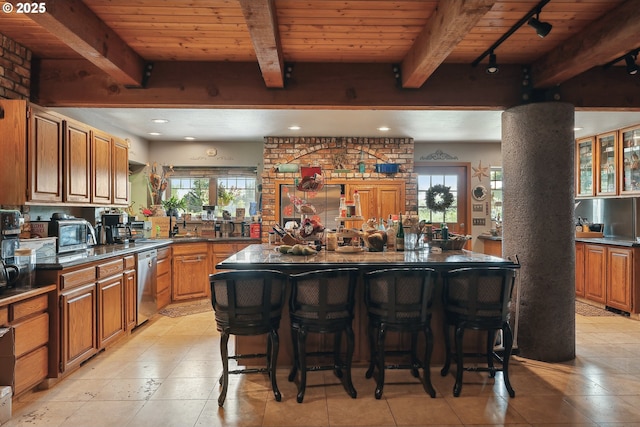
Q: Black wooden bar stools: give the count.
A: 4